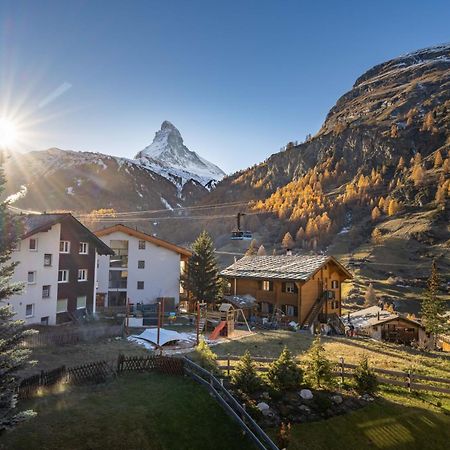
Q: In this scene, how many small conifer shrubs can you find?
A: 5